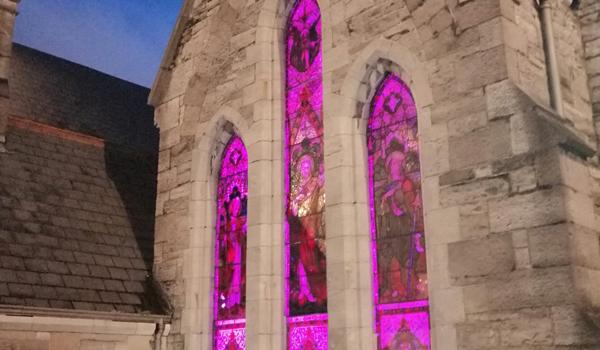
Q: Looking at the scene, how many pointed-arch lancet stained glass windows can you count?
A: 3